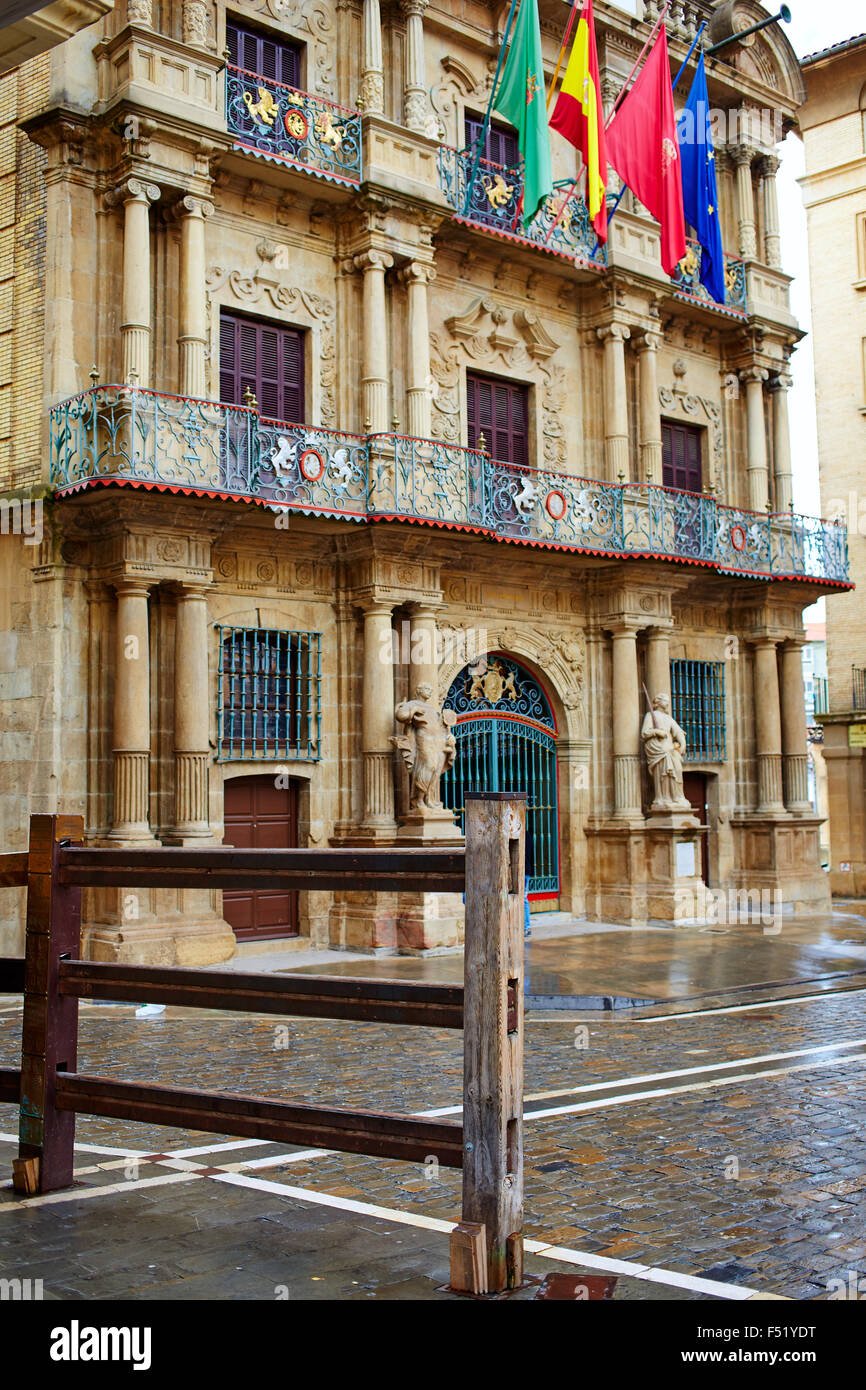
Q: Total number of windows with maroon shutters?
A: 5